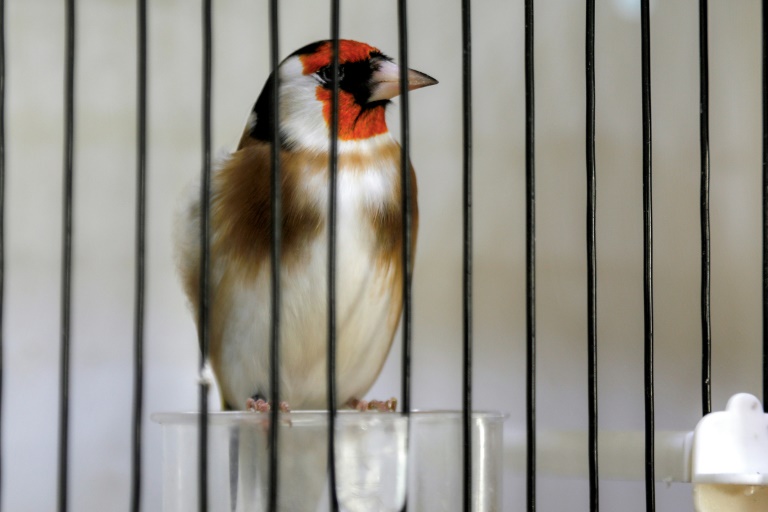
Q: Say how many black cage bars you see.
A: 13